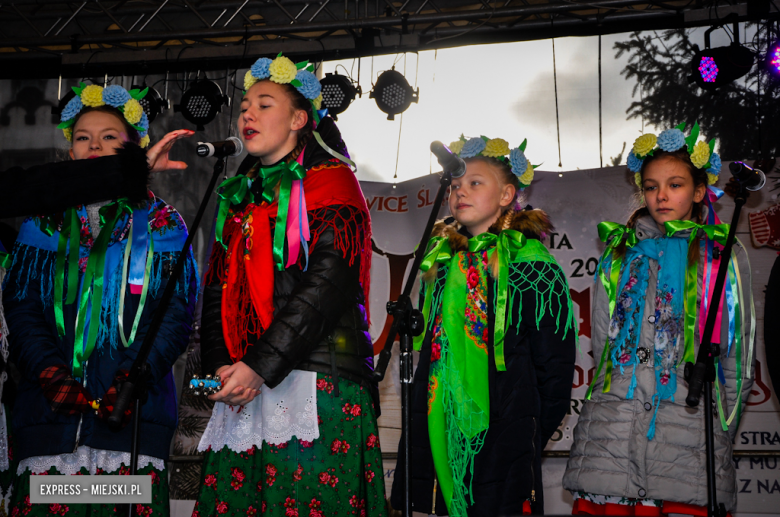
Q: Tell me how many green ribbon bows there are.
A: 8